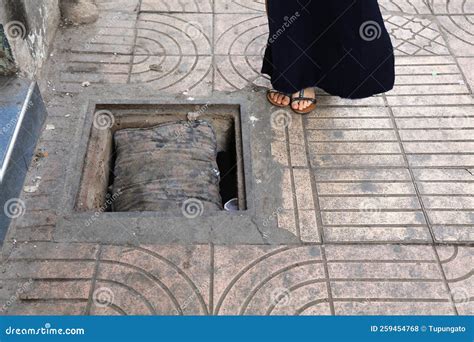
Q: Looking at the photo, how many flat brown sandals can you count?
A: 2